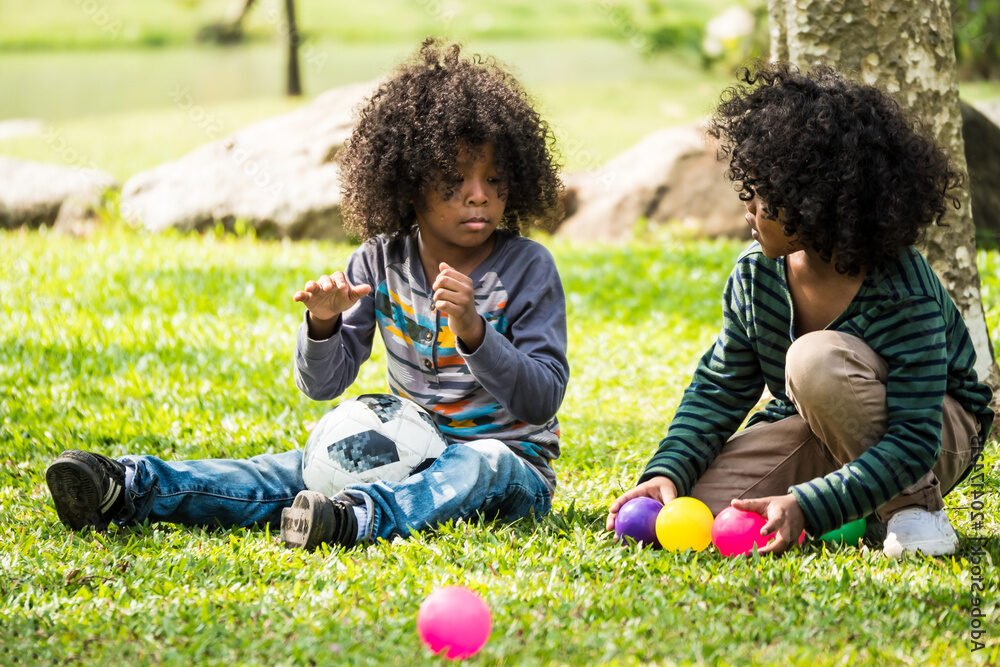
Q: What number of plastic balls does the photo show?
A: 5